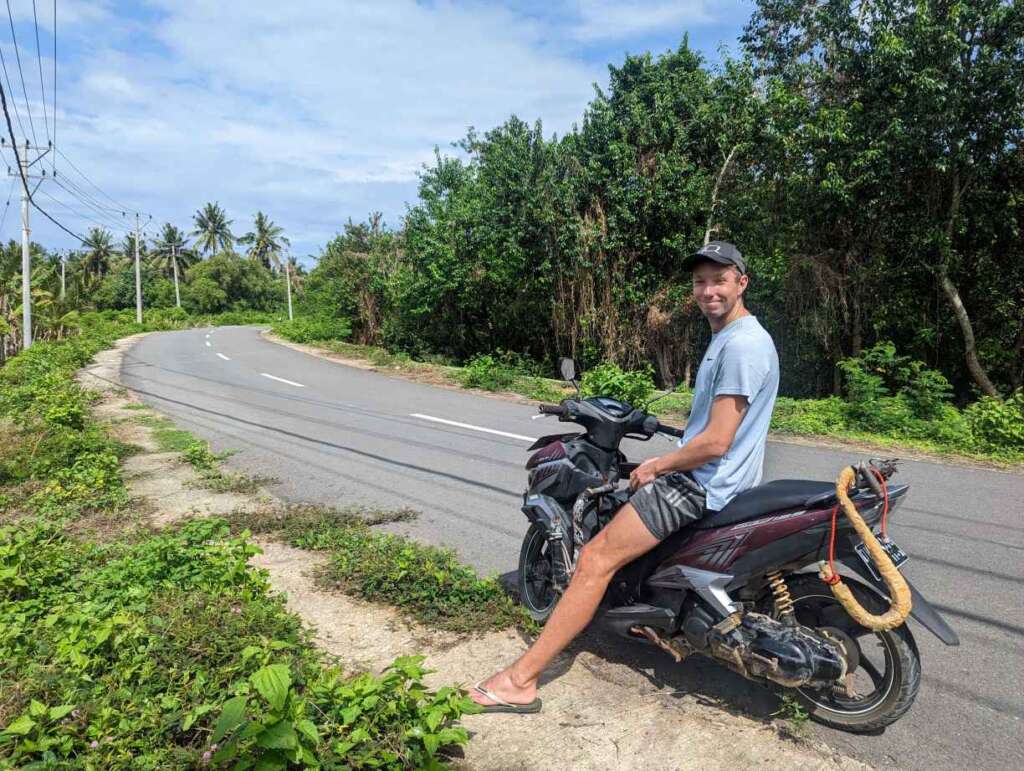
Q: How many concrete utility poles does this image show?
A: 5